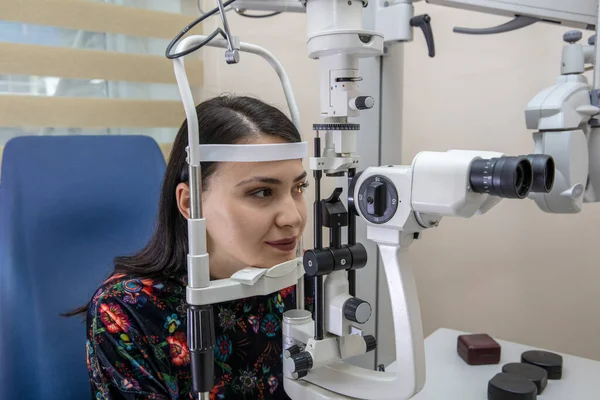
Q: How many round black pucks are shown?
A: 3